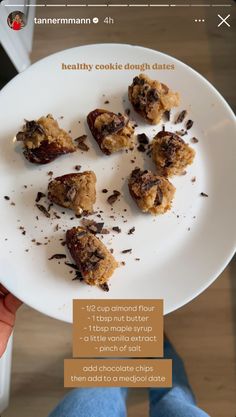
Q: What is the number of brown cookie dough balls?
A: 7